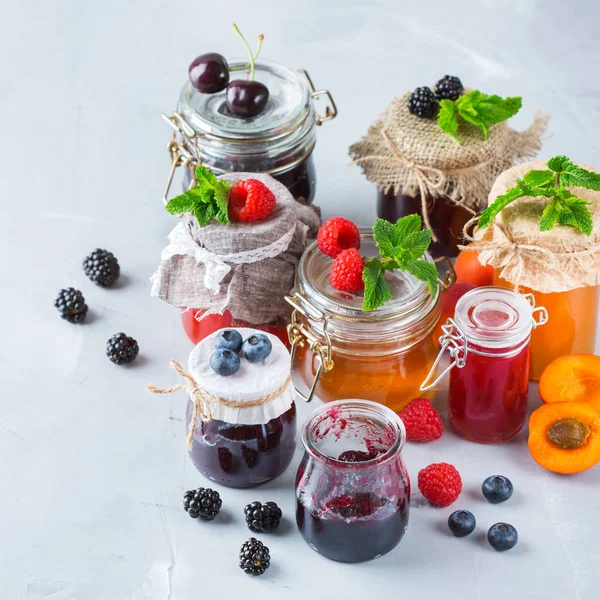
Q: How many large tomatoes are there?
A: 0